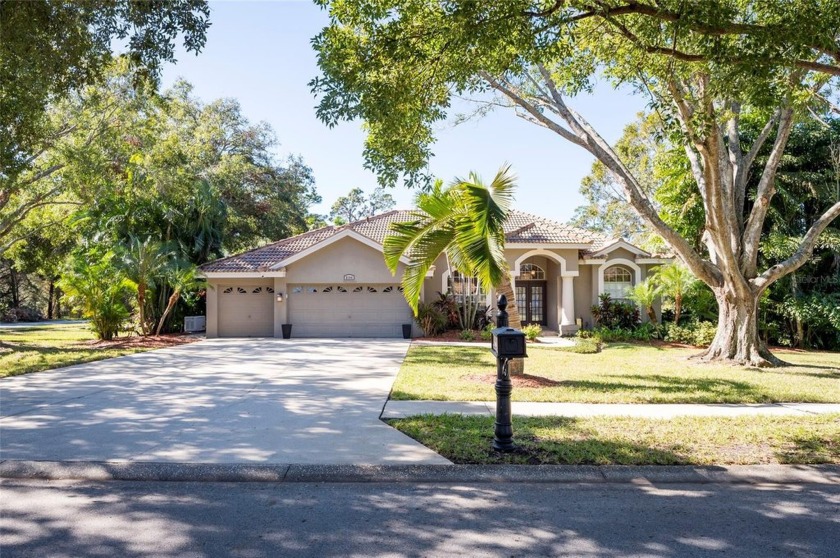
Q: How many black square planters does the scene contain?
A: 2